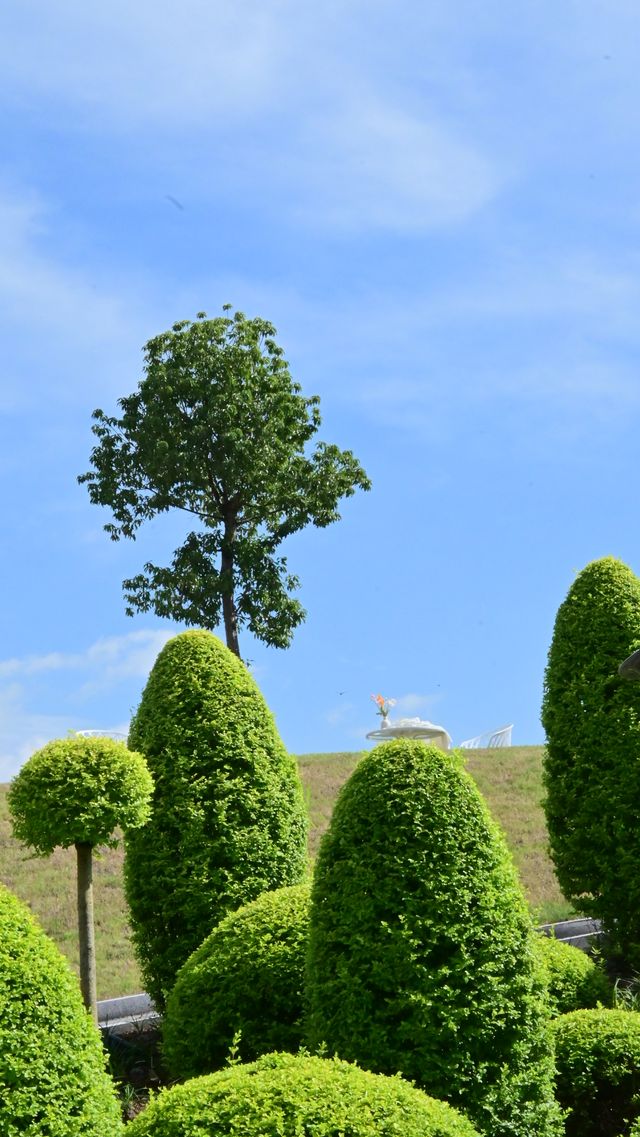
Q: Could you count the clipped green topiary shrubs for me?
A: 9